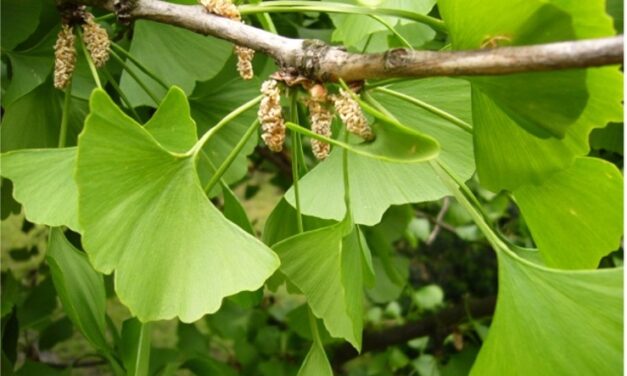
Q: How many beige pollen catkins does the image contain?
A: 7